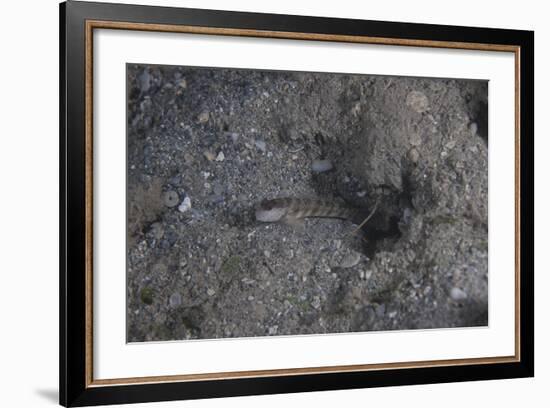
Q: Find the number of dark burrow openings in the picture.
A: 1